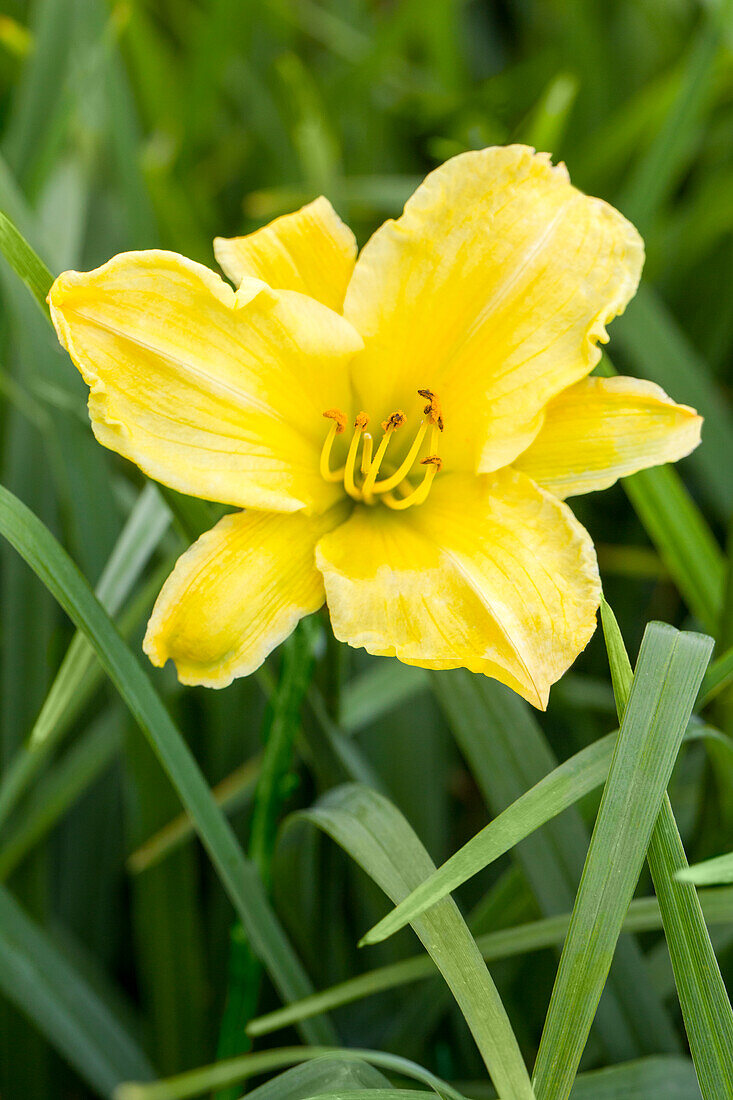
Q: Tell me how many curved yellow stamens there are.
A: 6